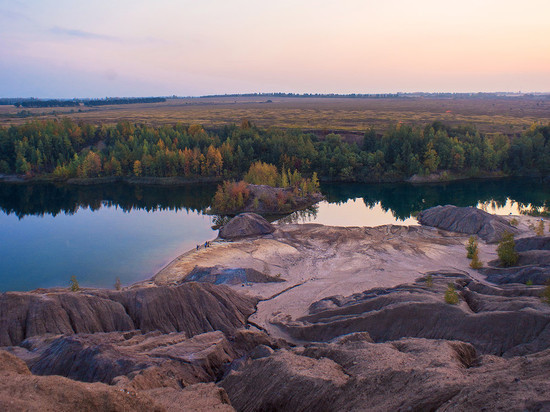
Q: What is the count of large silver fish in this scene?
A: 0